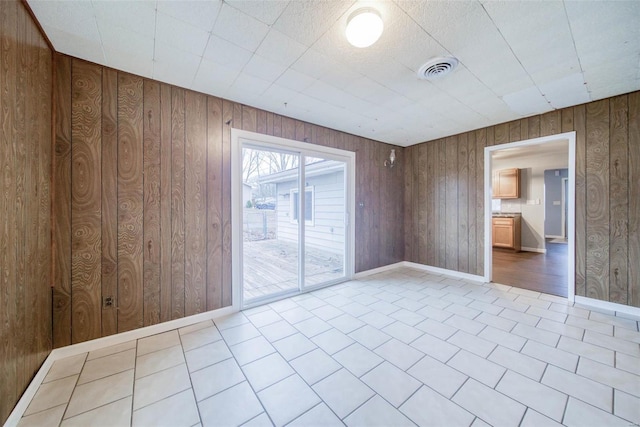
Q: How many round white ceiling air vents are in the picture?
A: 1